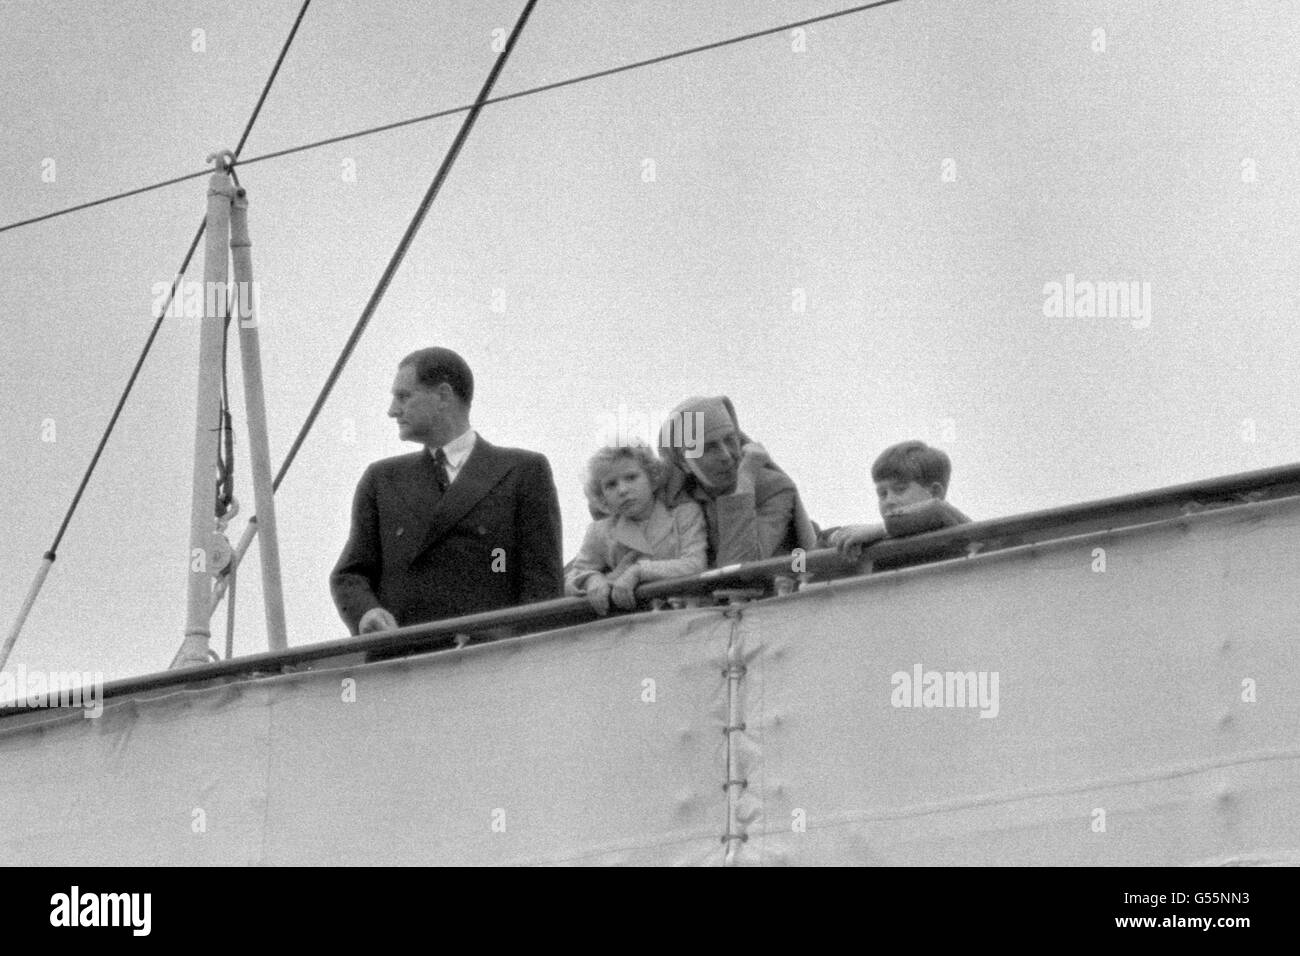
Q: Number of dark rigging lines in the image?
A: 3